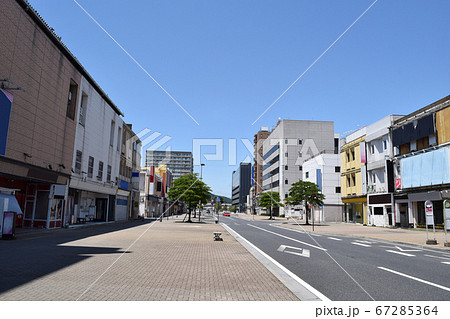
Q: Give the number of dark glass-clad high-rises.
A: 1